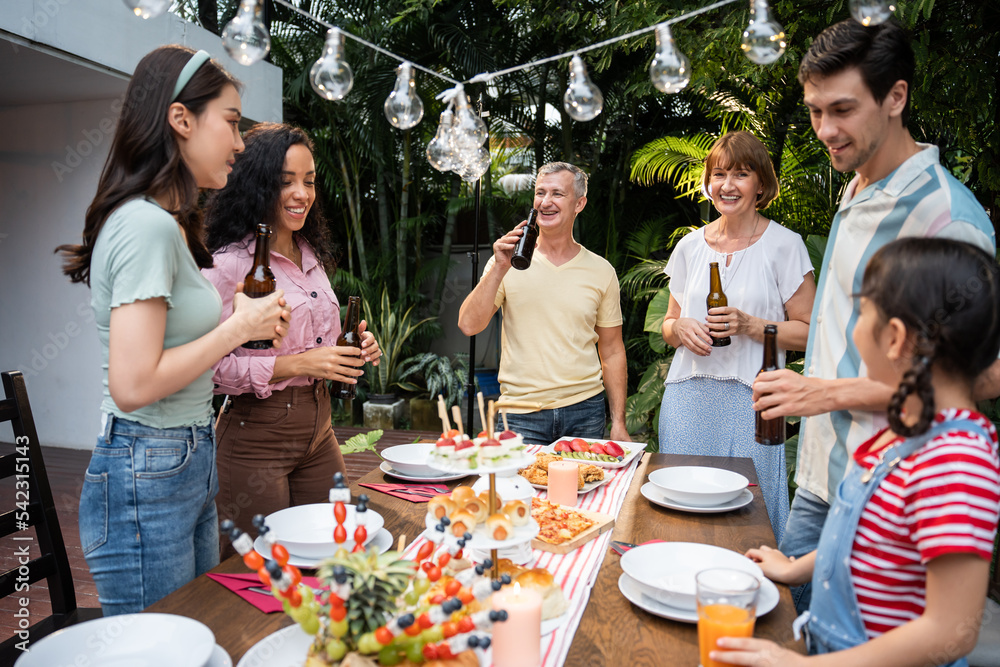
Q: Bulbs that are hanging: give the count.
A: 11